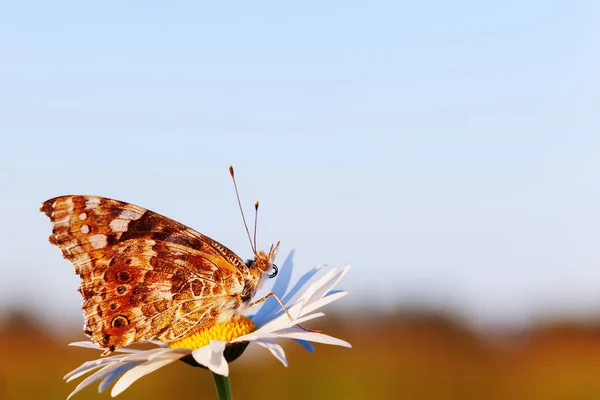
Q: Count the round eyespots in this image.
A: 4